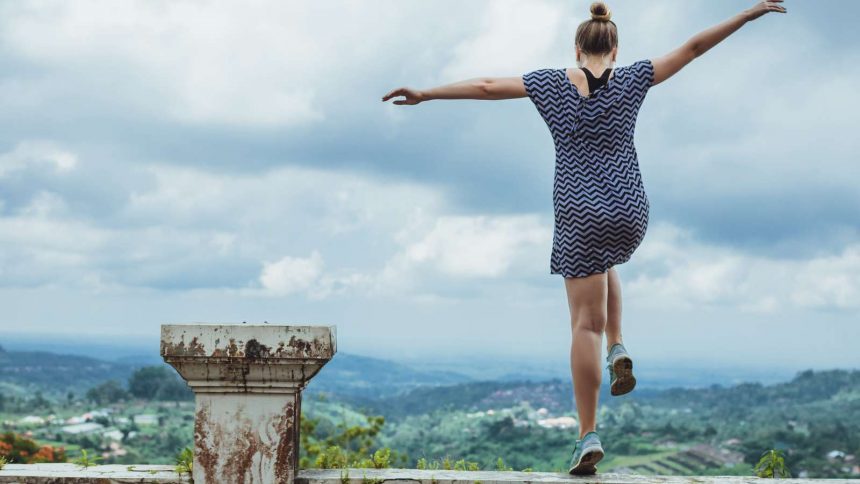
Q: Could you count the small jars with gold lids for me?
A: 0